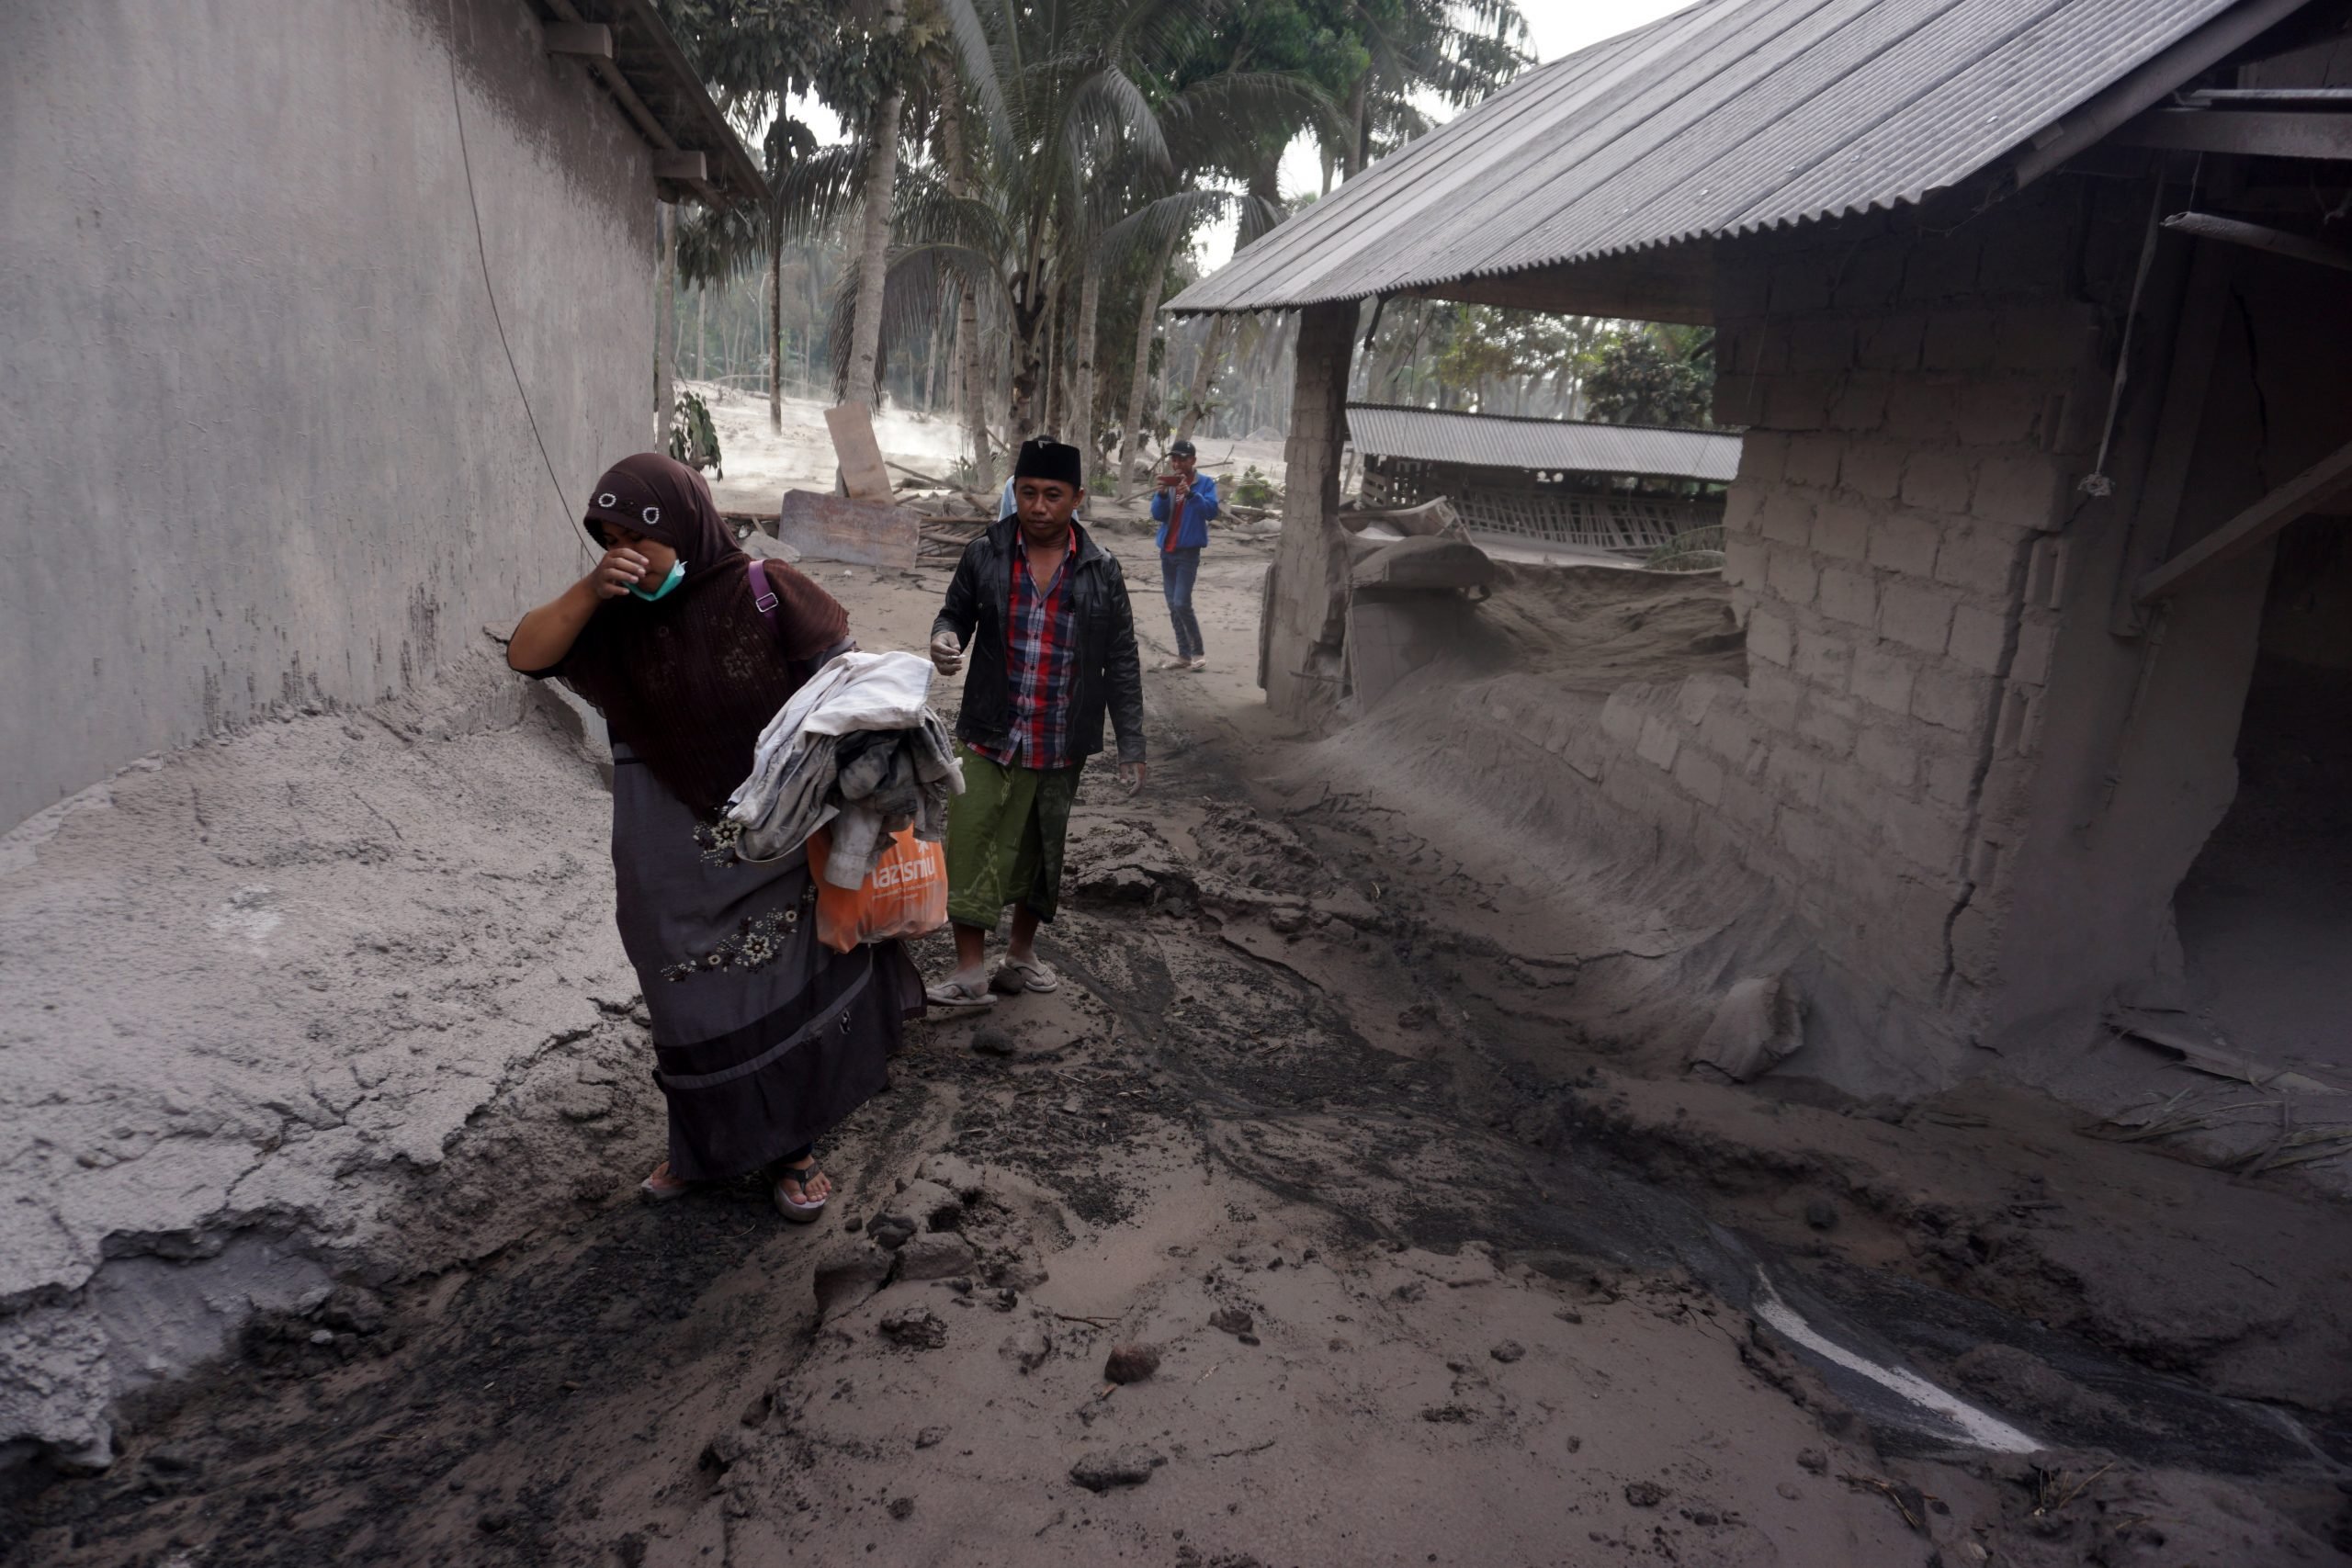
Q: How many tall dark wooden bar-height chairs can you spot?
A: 0